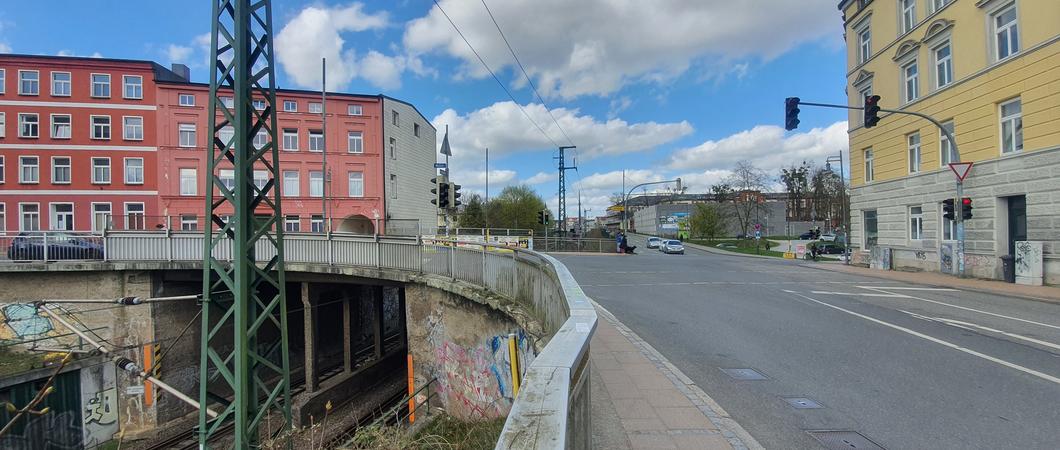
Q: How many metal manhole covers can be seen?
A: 3